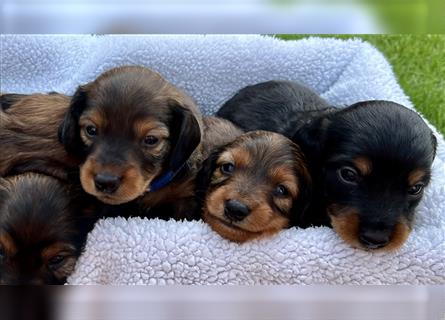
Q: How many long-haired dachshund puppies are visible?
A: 4